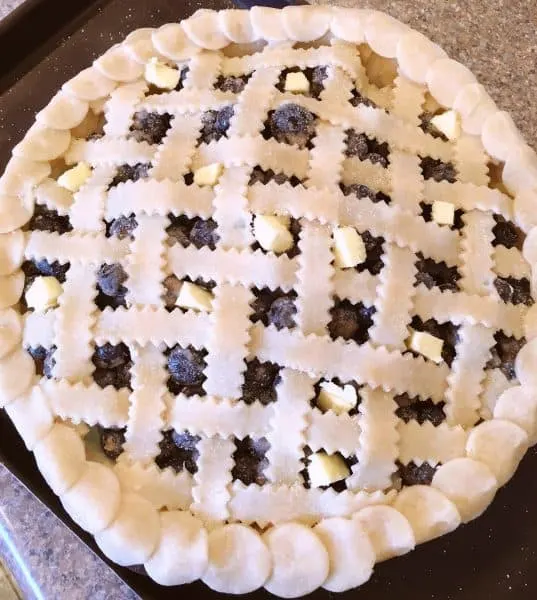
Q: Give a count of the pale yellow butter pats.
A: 13